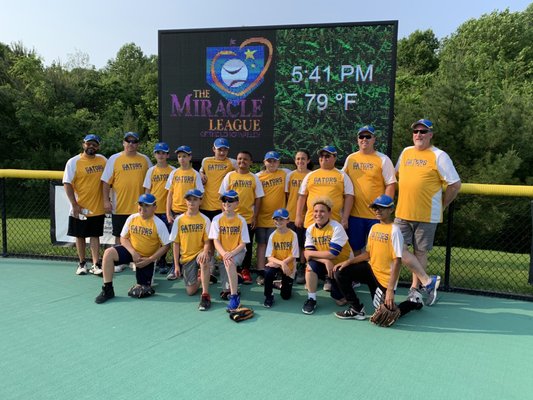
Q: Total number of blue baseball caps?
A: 14